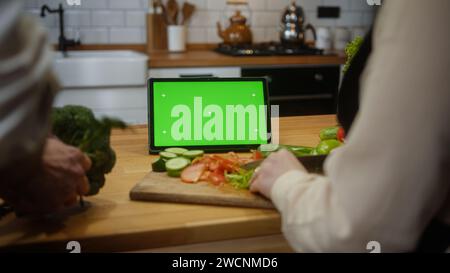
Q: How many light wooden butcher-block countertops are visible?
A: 2